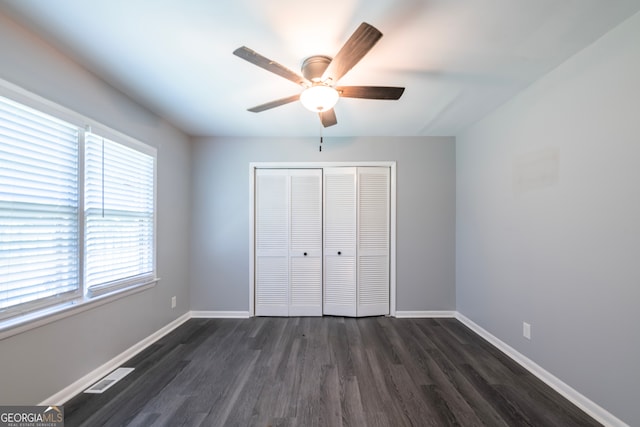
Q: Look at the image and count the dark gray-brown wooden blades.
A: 5